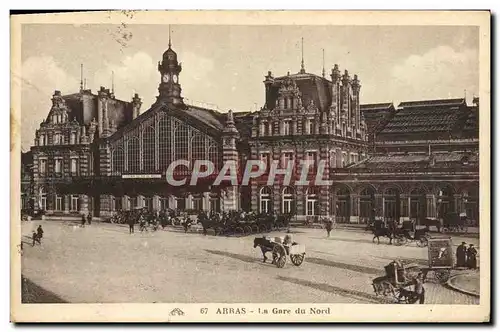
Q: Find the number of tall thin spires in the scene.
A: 5